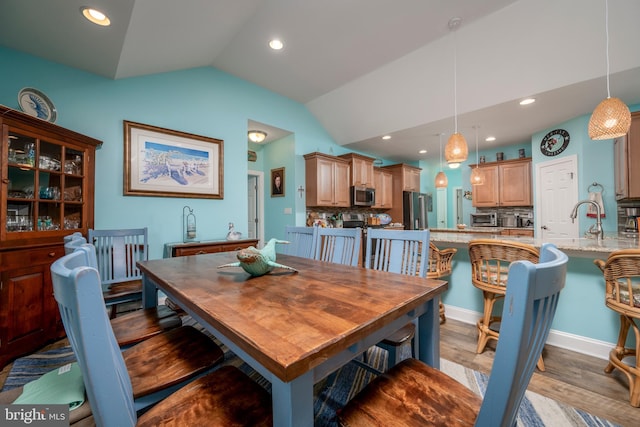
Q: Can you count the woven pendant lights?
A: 4